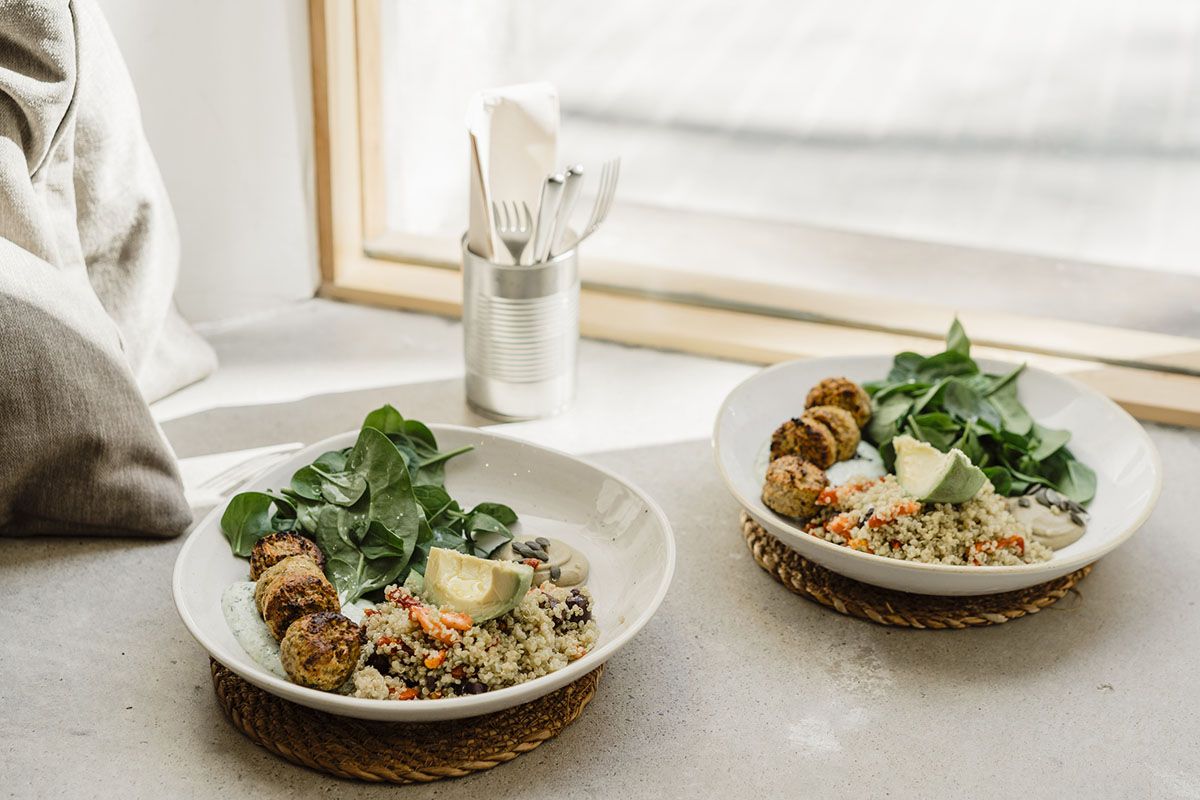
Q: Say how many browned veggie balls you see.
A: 8